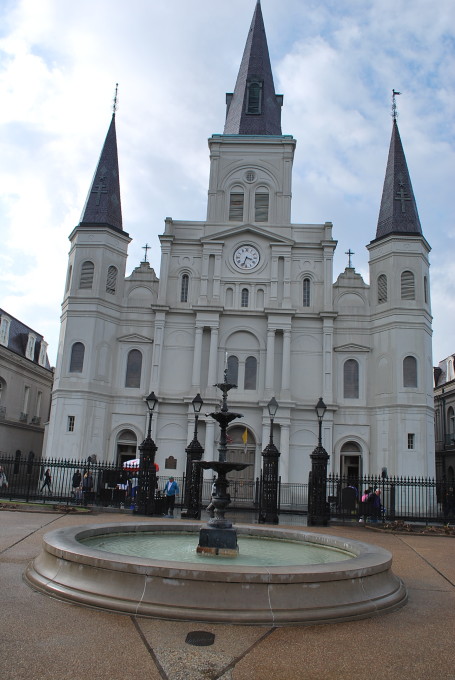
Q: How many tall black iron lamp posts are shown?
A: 4